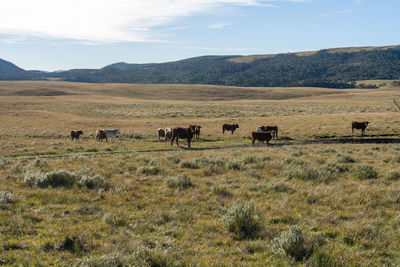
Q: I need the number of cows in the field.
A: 11